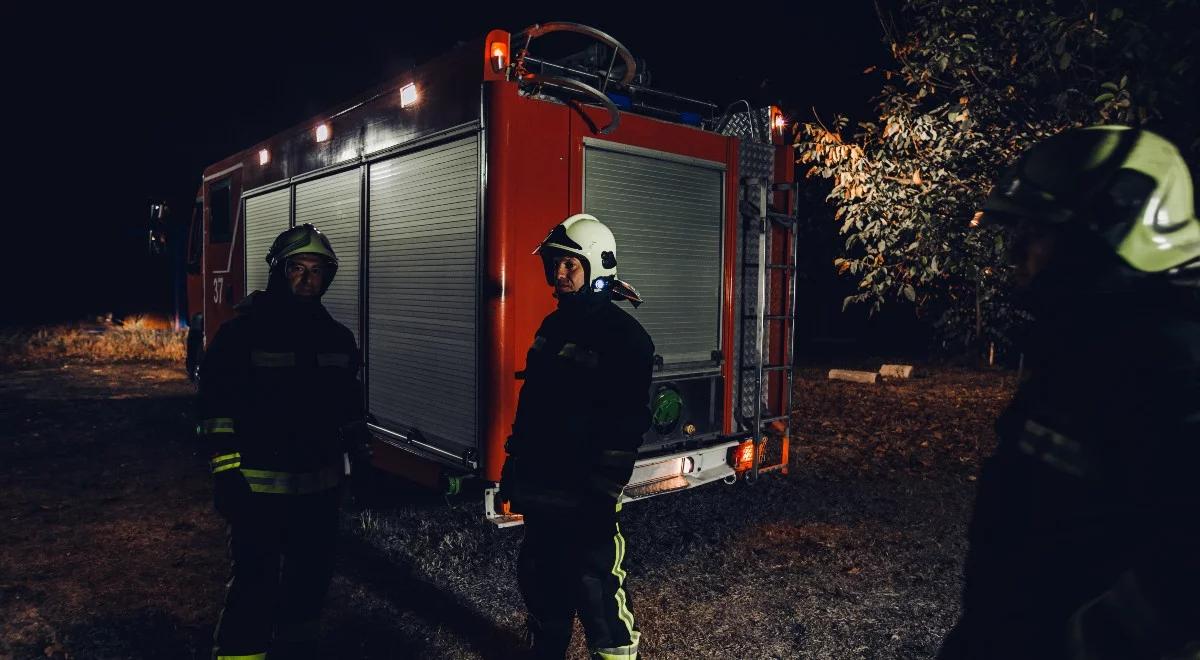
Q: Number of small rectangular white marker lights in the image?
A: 3